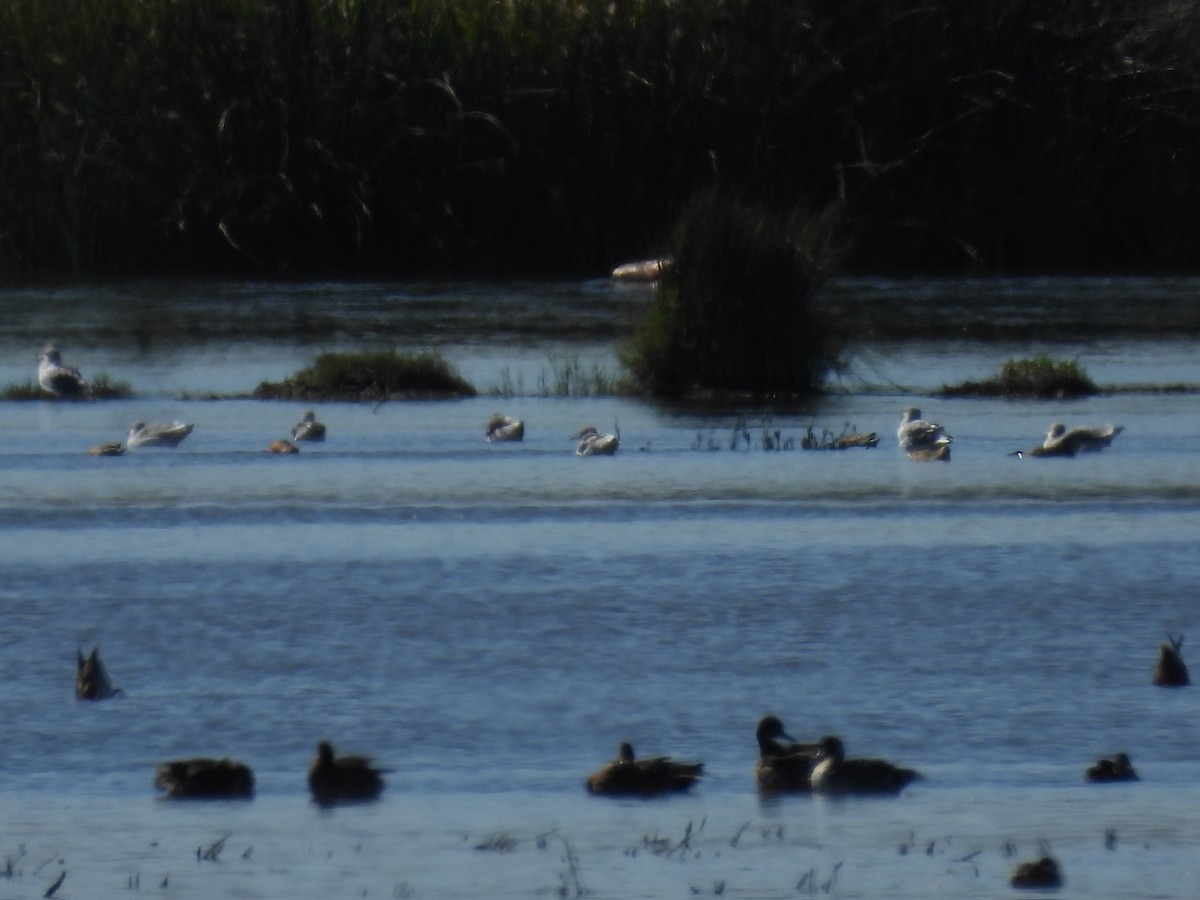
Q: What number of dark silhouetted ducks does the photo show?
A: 9